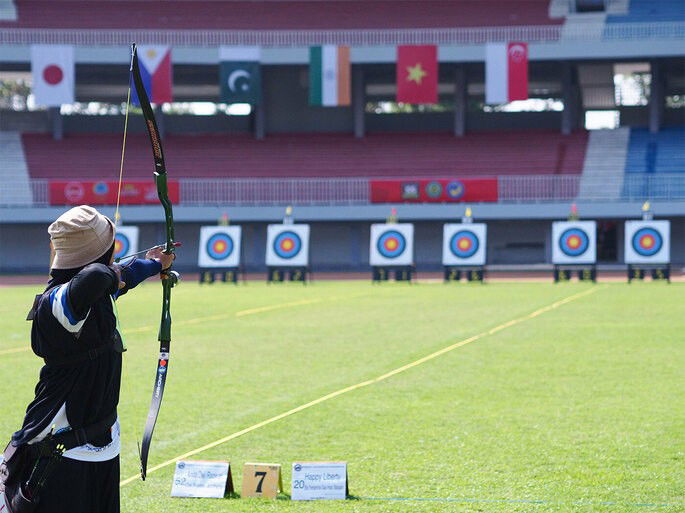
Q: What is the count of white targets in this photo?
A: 7